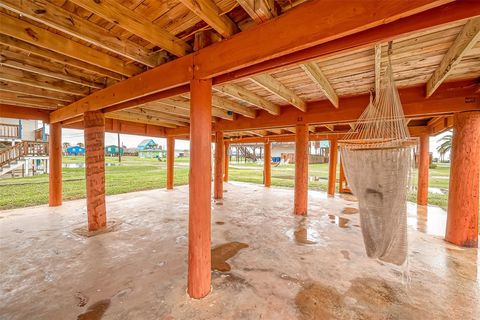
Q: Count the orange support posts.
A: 11